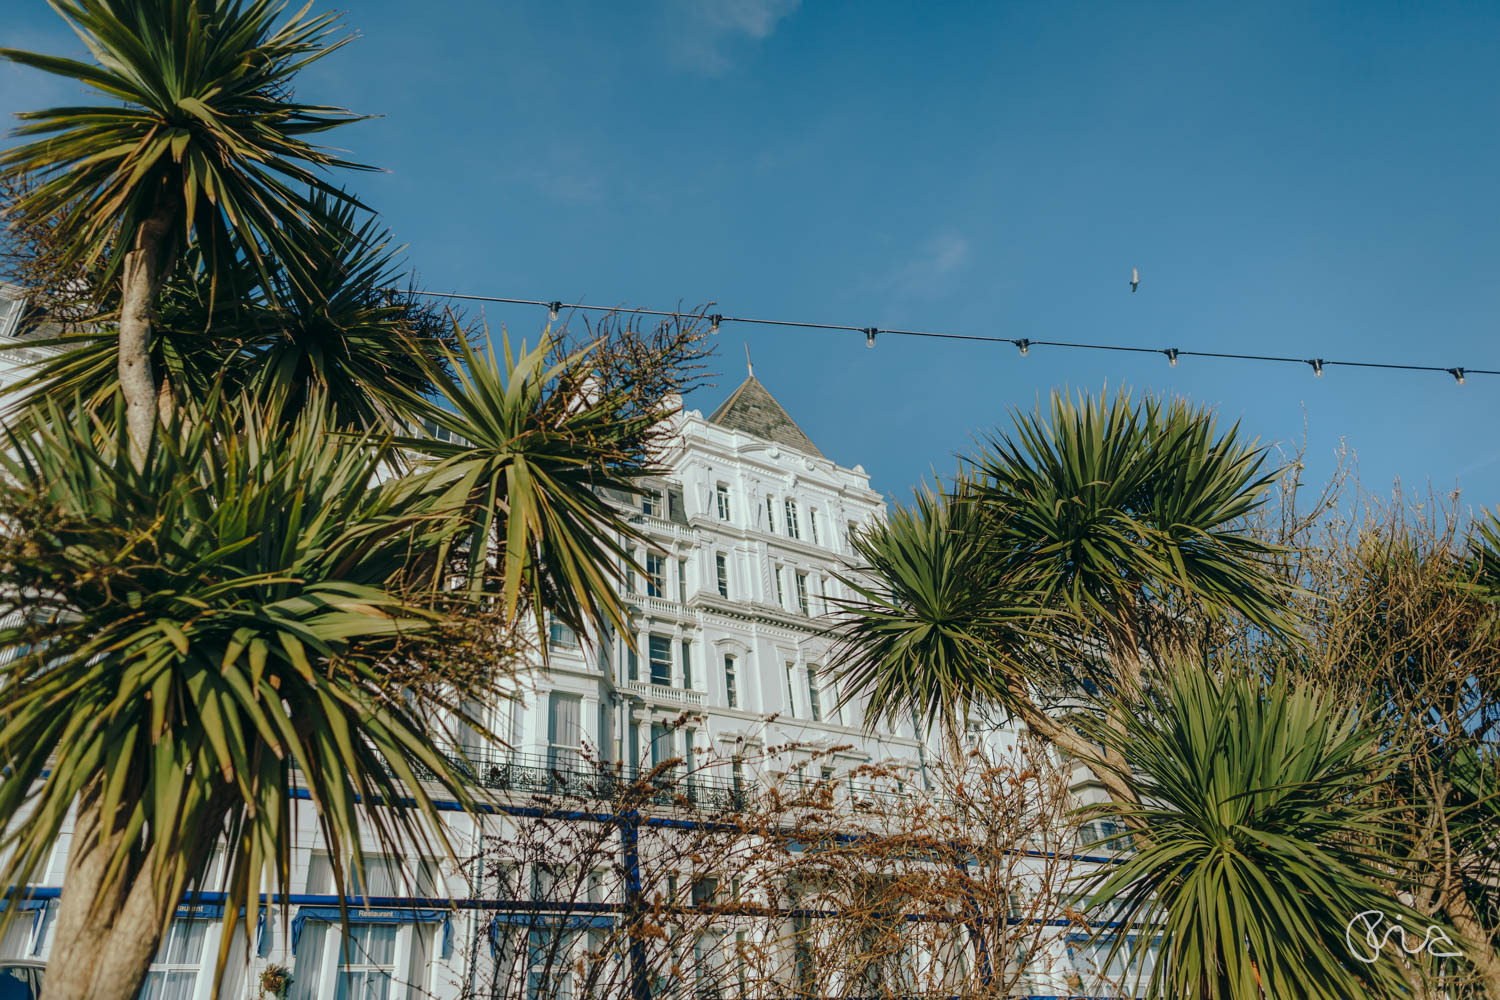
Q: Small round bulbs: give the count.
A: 7